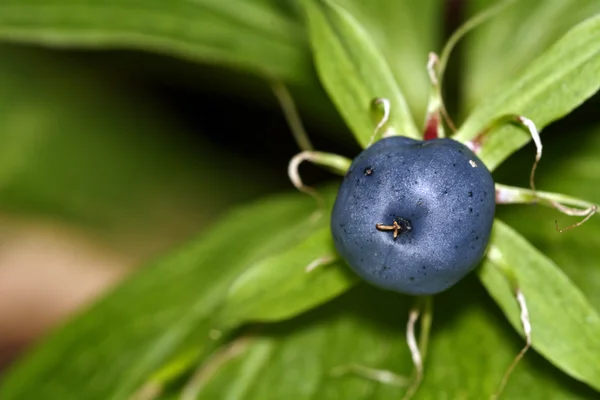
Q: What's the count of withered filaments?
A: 8